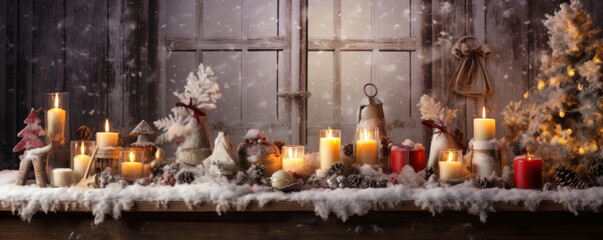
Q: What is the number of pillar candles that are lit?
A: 10